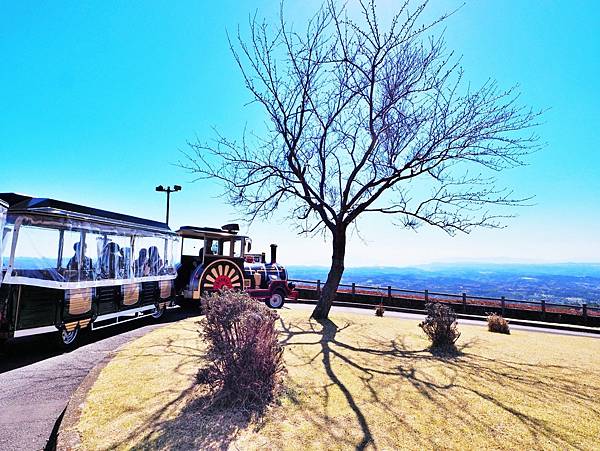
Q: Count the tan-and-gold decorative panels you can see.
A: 3